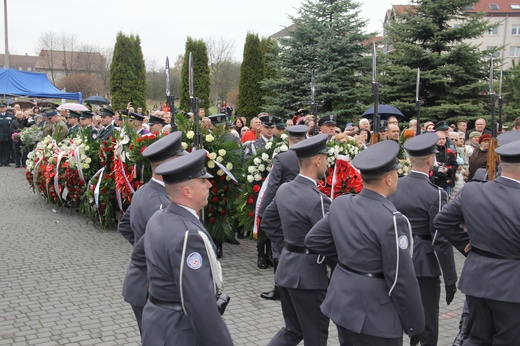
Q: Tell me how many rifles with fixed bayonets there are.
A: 7